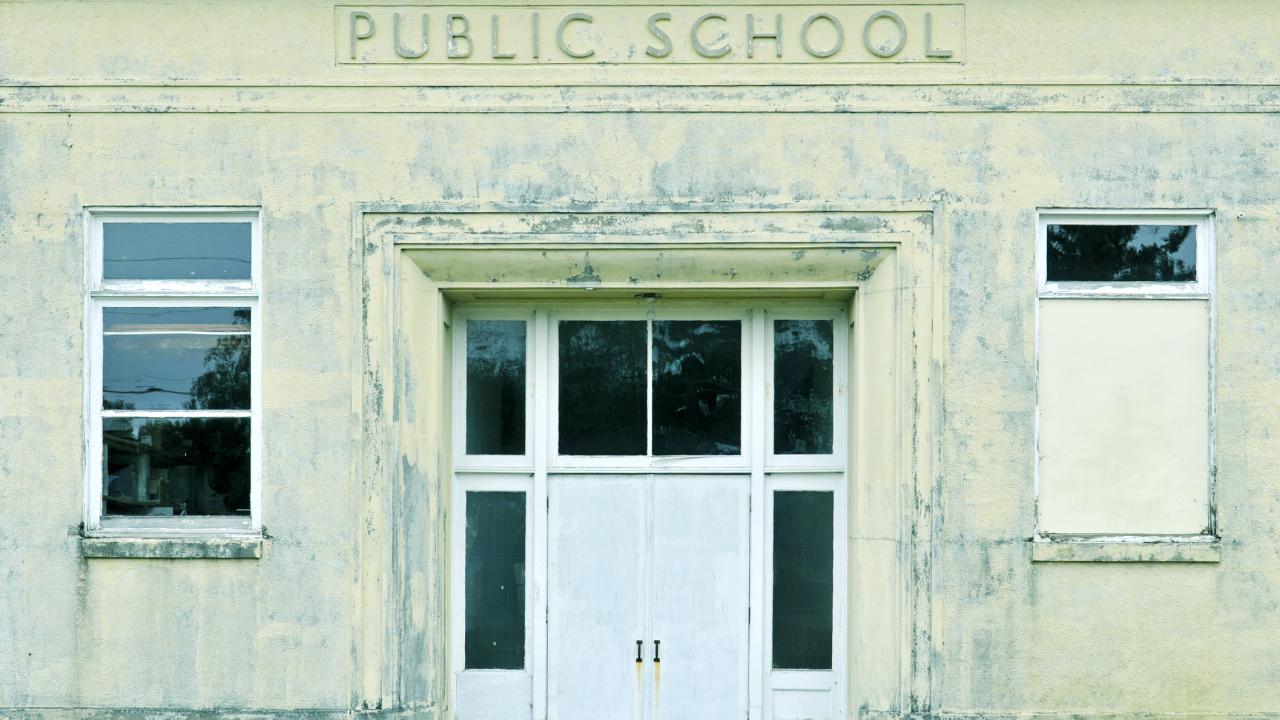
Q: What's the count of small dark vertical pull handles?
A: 2